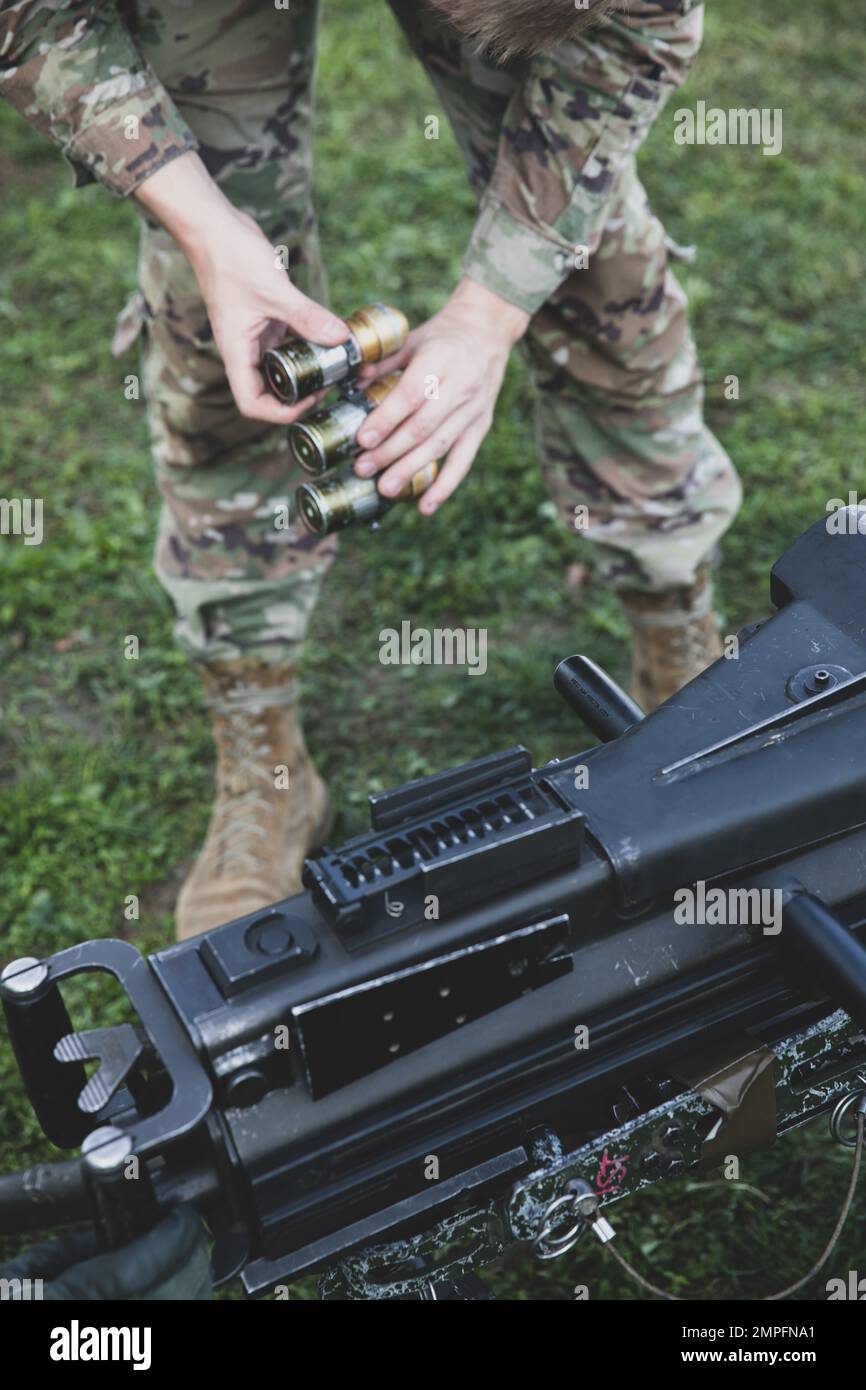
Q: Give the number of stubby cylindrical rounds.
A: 3